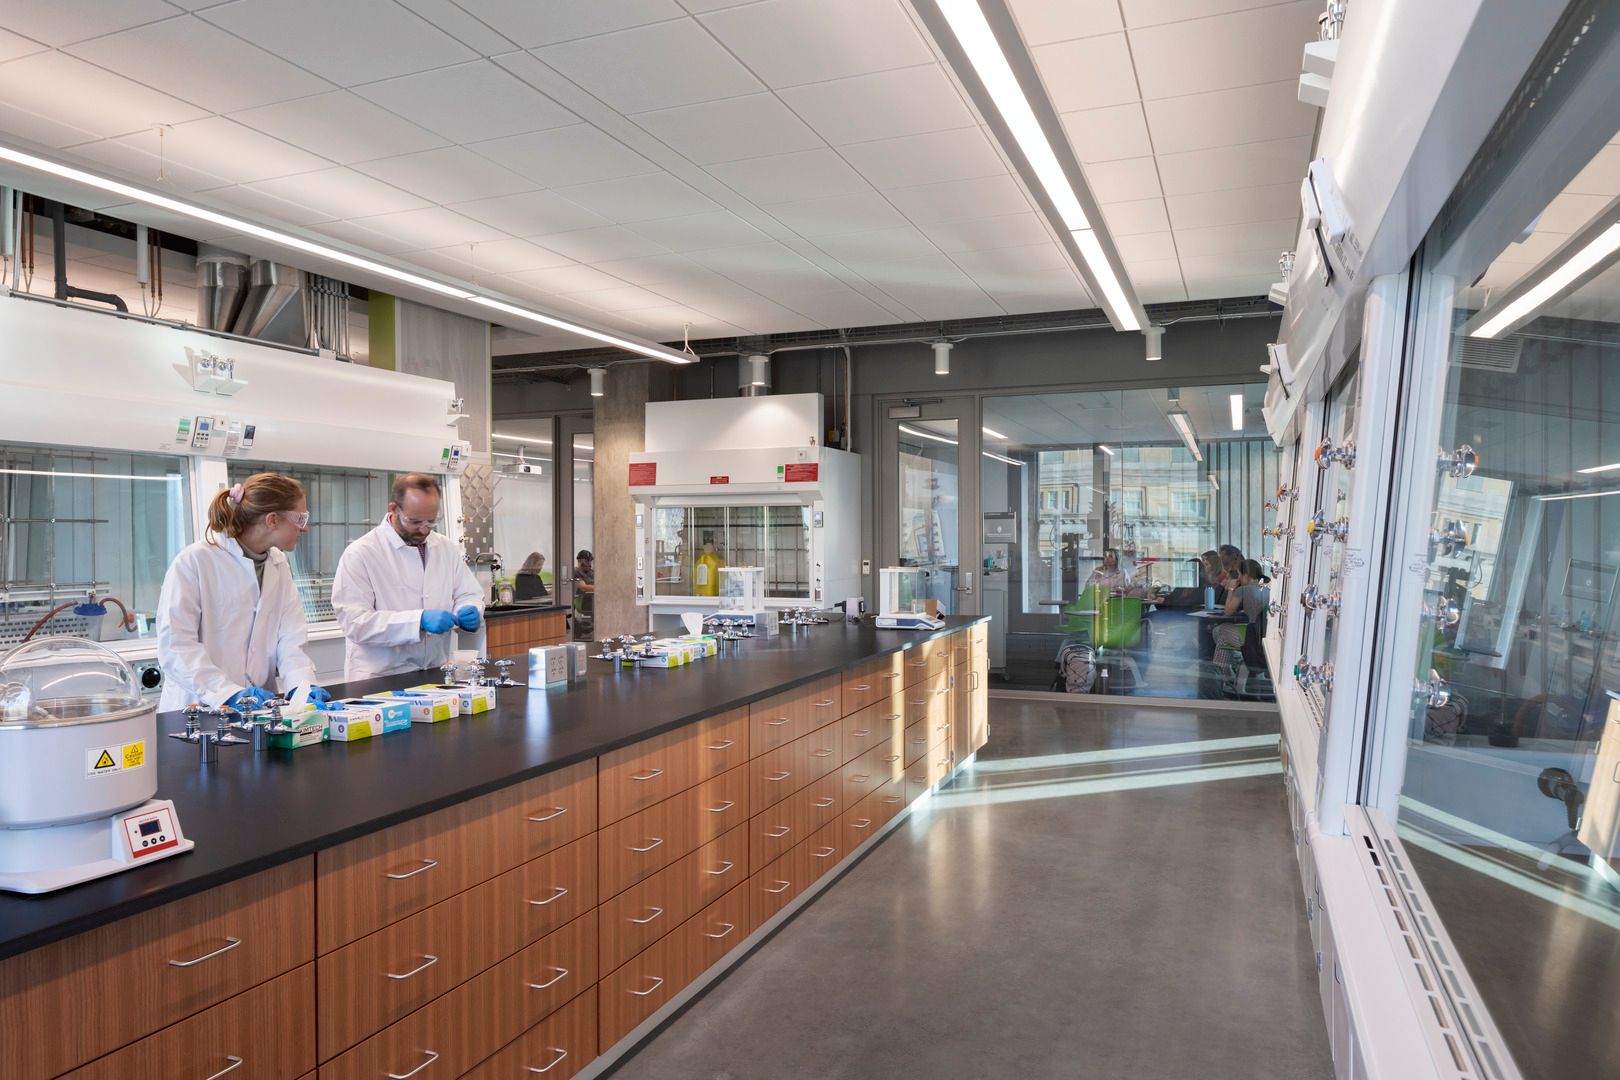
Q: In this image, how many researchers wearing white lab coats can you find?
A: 2